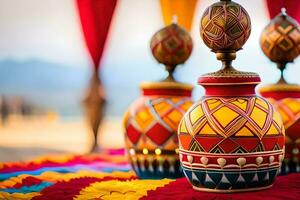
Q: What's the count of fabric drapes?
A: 3